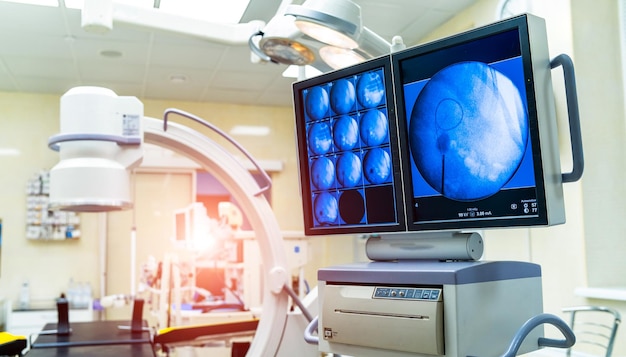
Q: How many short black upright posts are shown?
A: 2